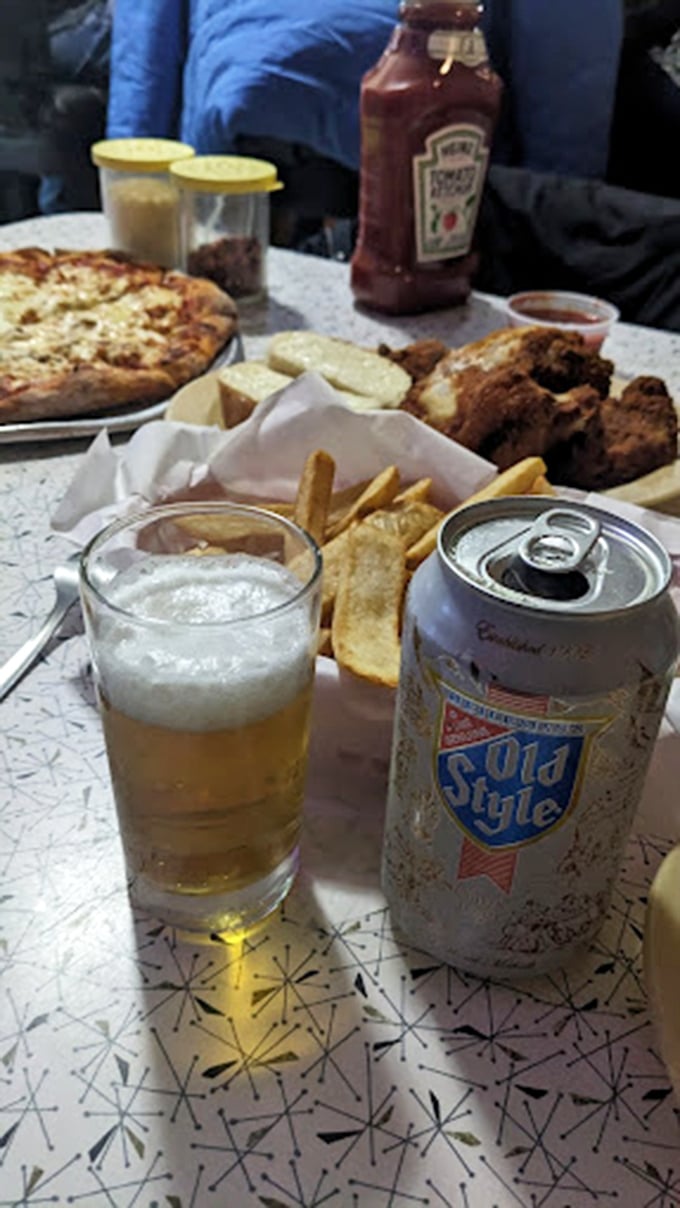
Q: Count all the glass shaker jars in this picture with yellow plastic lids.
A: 2